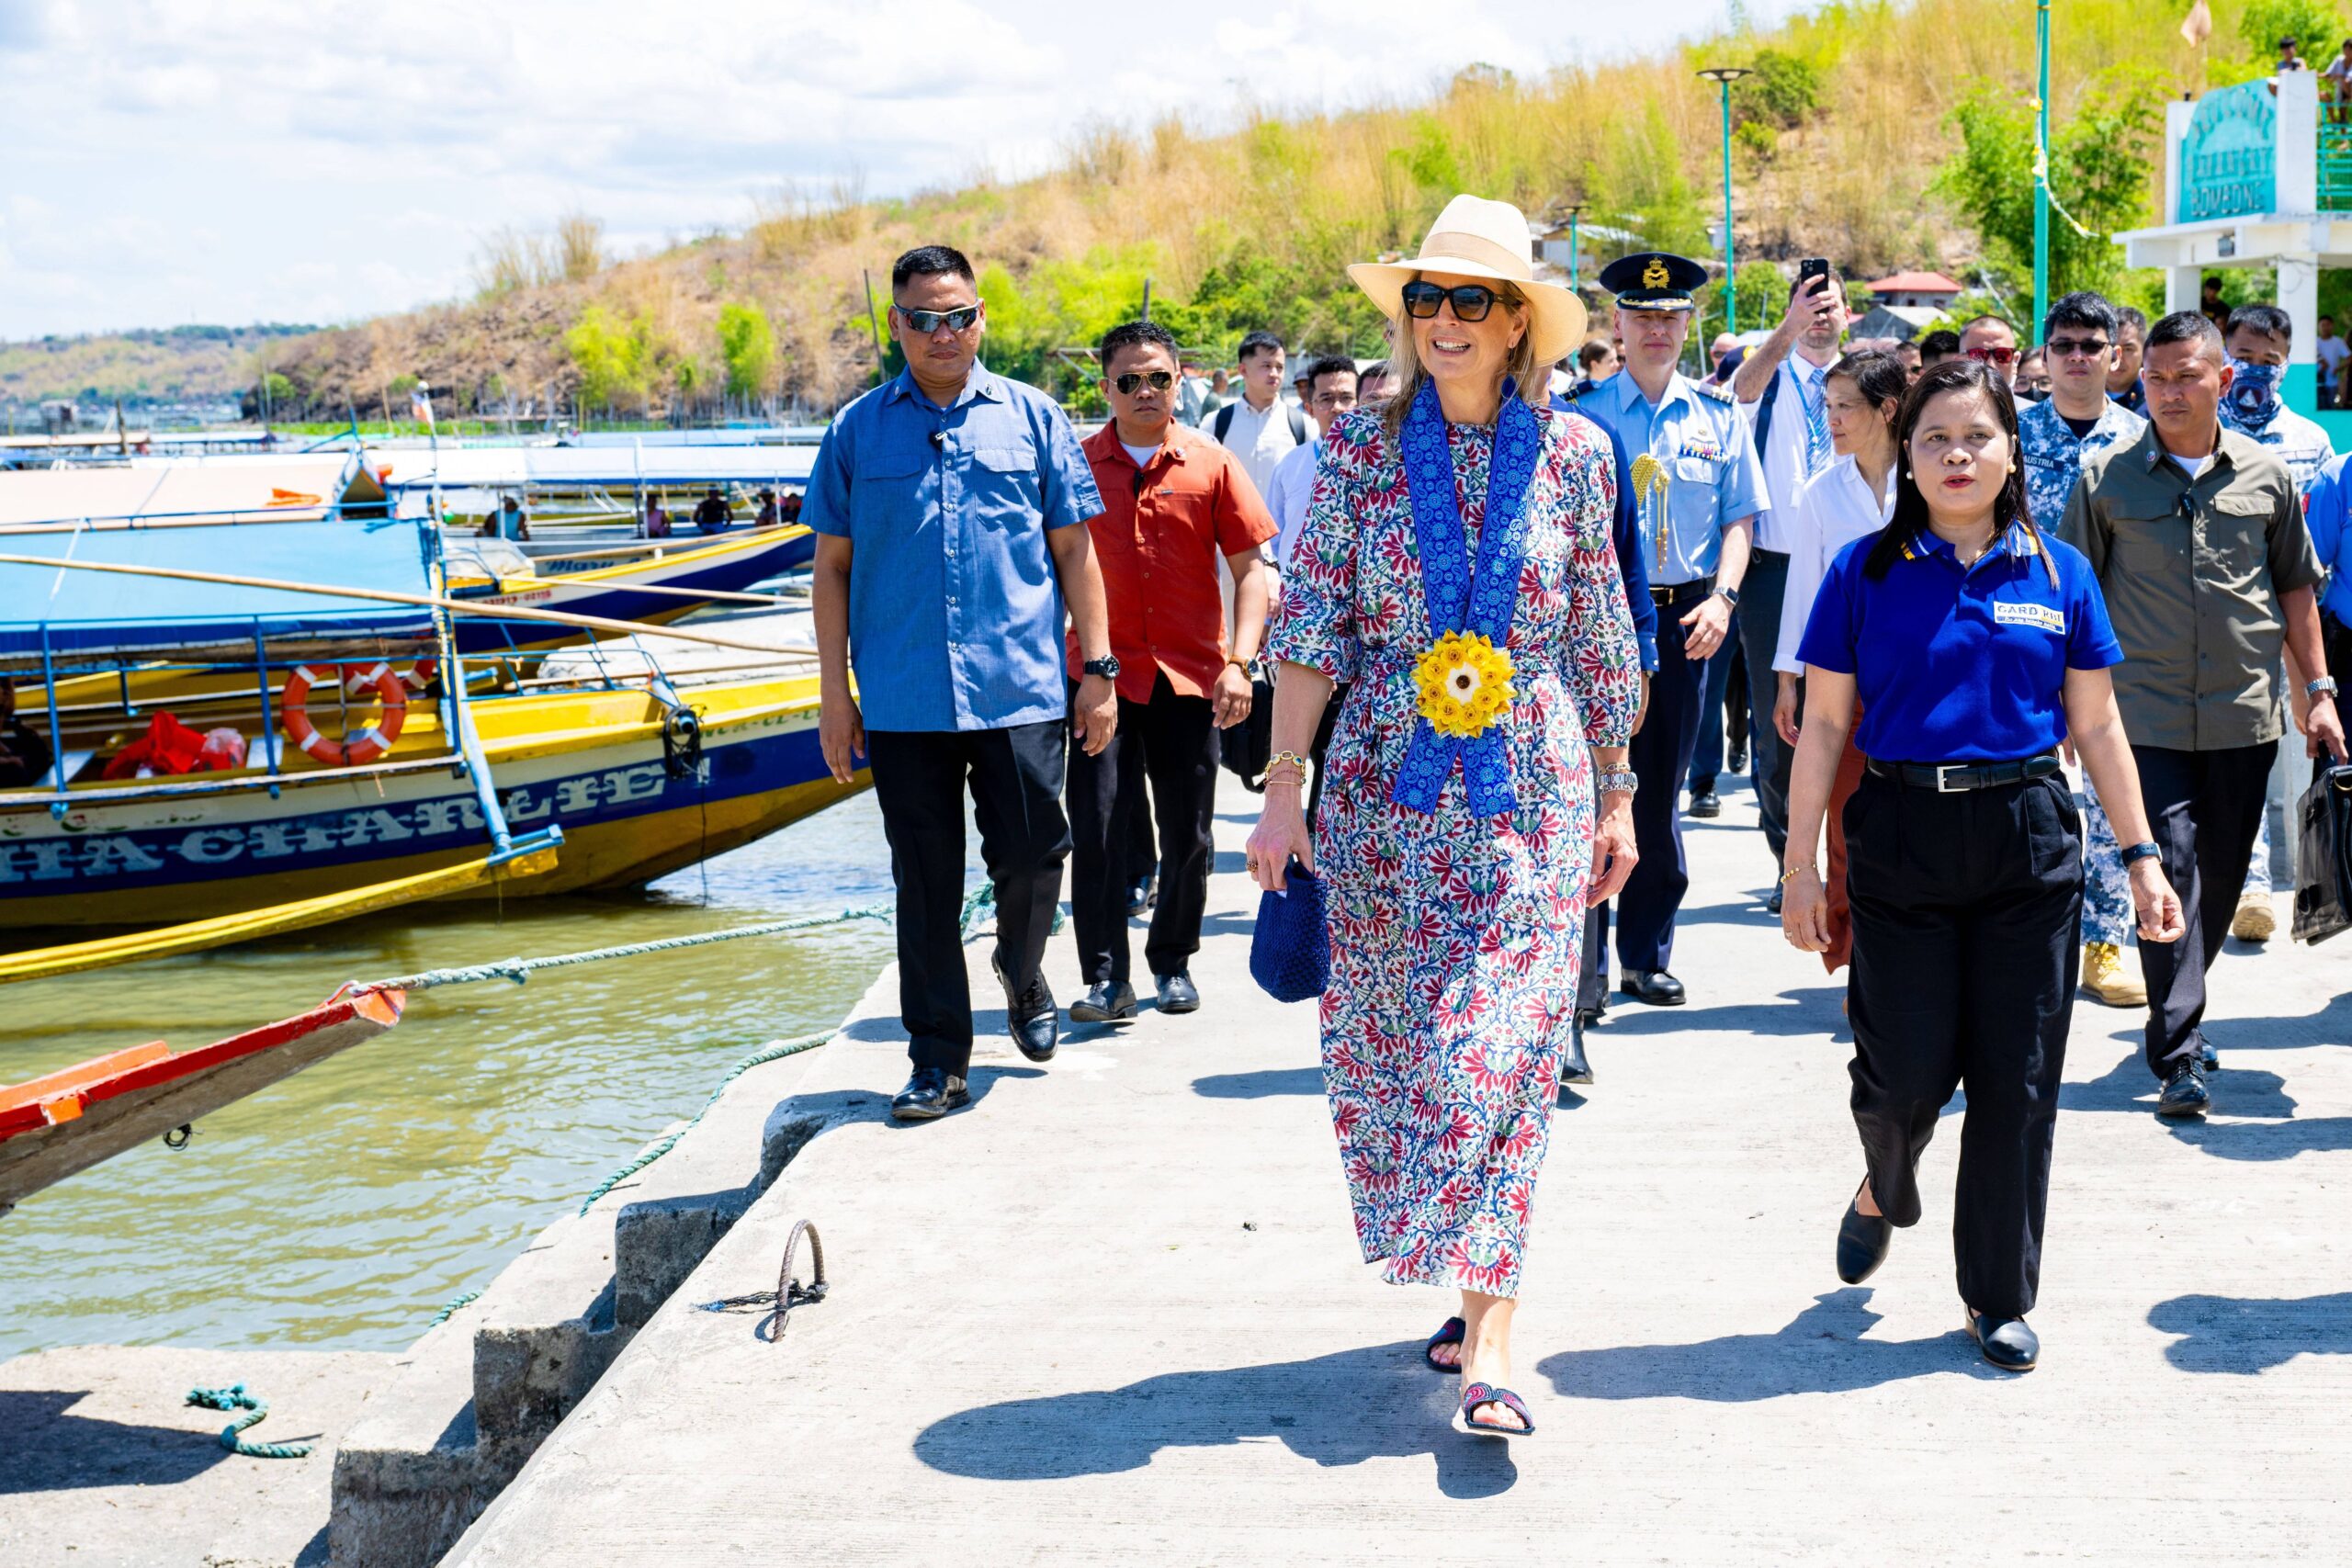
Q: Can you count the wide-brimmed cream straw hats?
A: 1